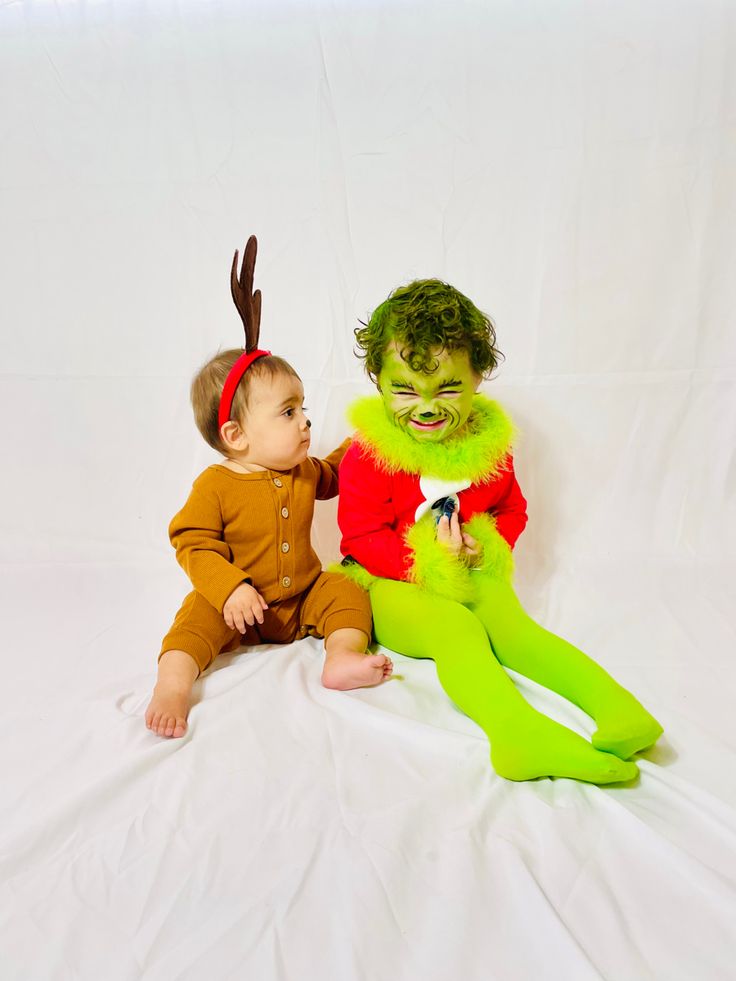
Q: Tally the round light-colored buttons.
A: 4